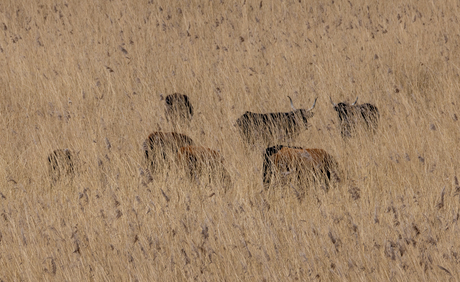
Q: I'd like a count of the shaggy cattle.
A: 7